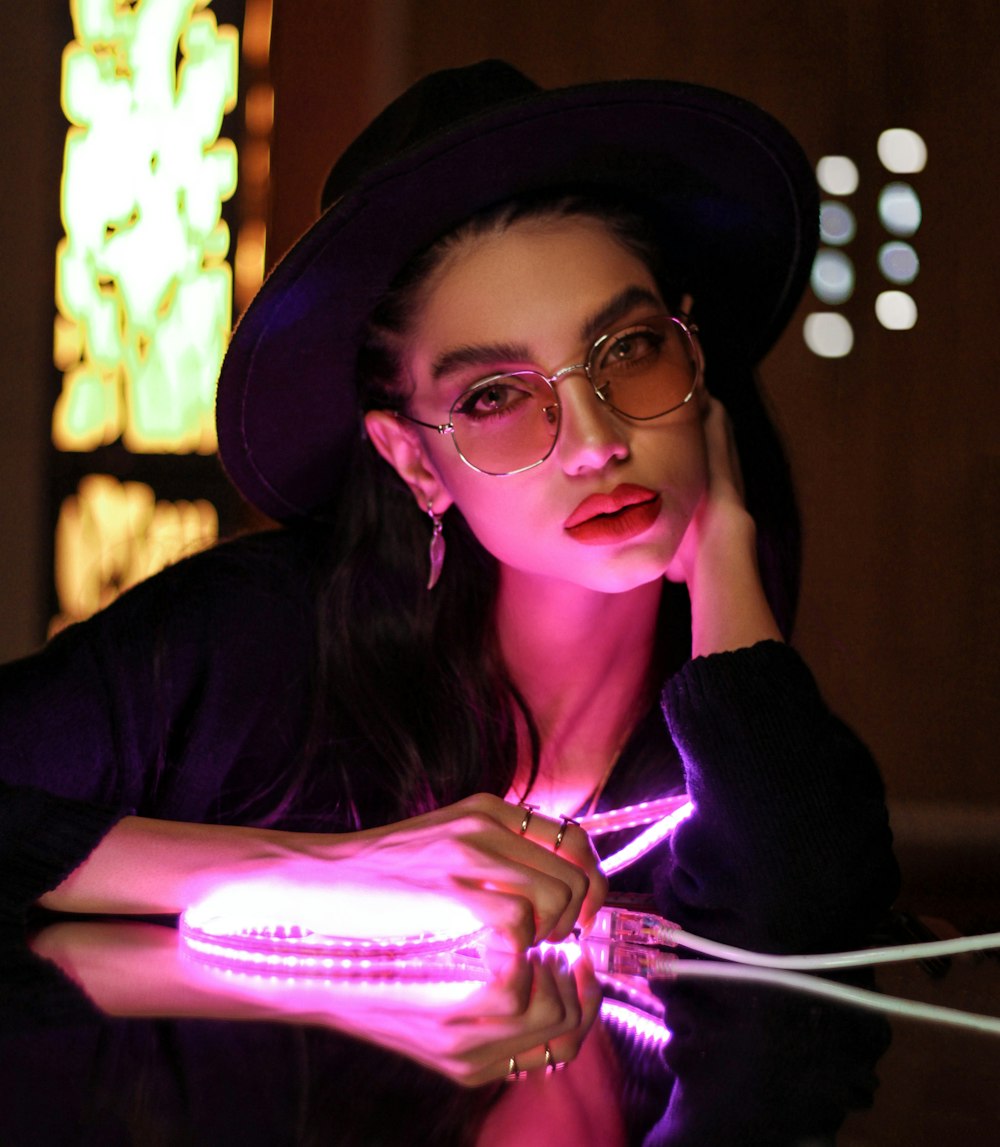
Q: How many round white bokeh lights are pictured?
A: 8